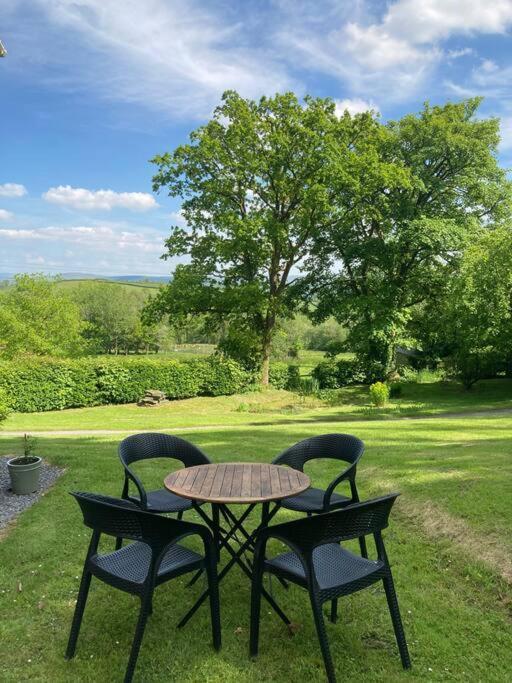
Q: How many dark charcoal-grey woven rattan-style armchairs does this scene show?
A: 4